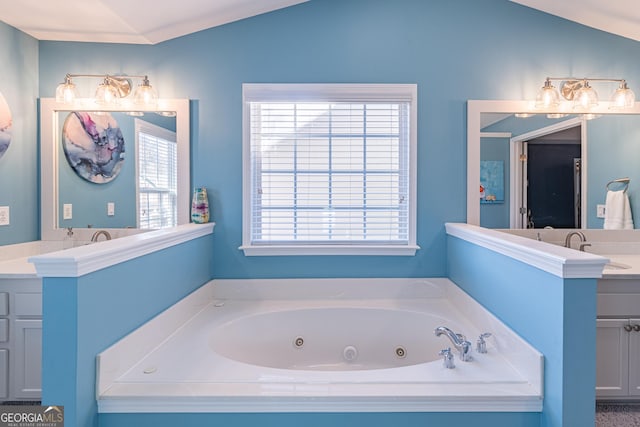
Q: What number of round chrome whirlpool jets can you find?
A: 2